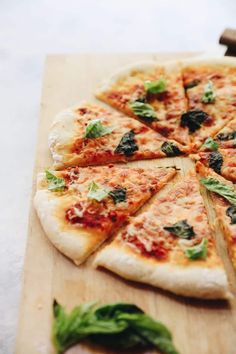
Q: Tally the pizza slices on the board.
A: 8